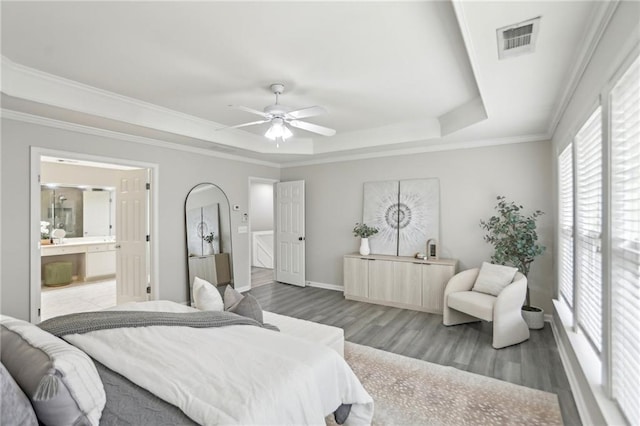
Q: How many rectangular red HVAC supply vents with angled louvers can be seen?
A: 0